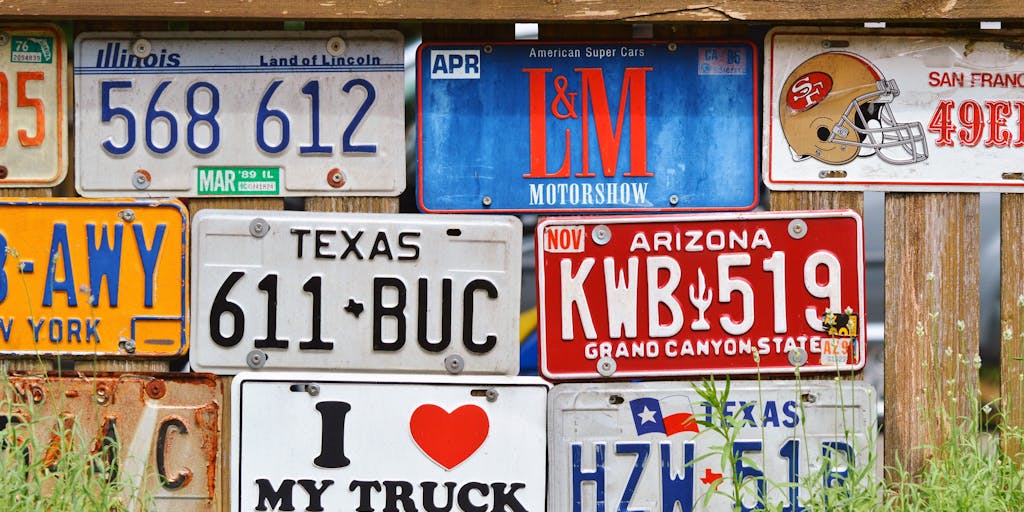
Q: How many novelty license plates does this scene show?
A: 3